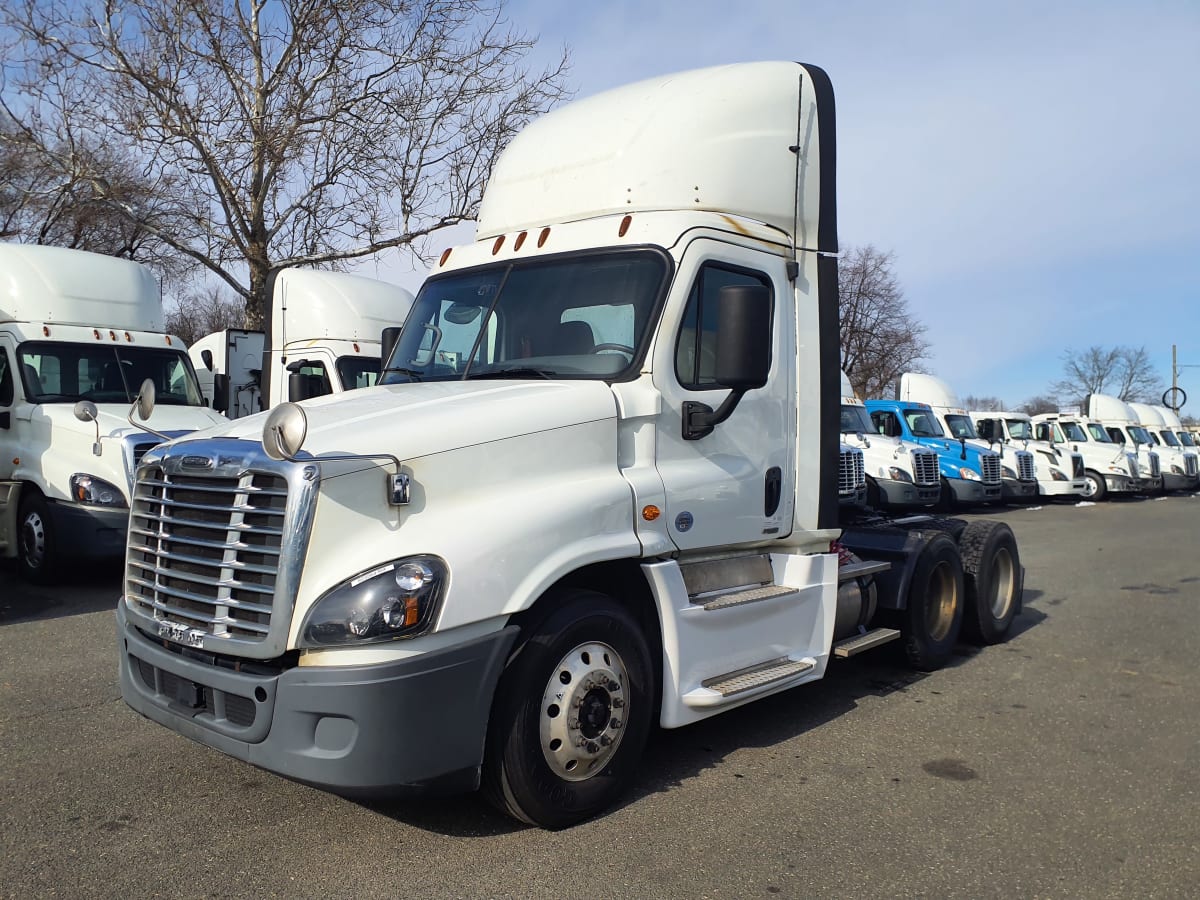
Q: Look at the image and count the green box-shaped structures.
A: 0